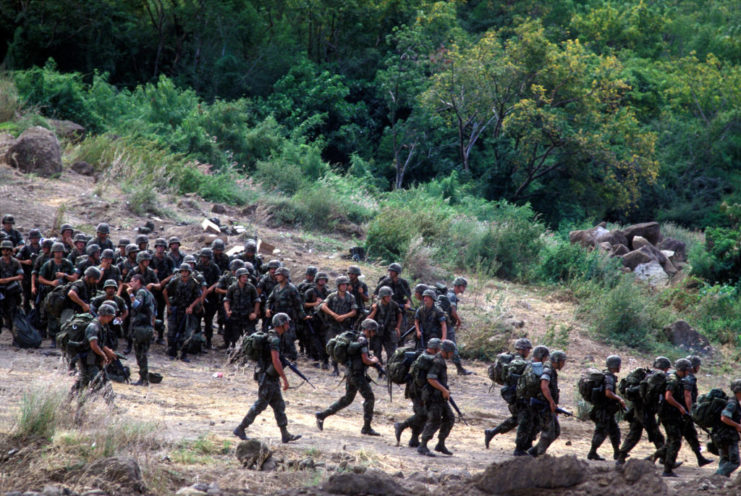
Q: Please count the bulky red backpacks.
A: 0